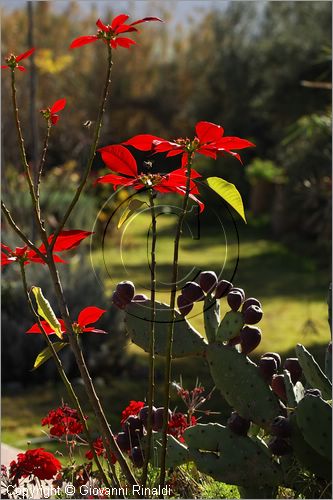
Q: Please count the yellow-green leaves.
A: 4